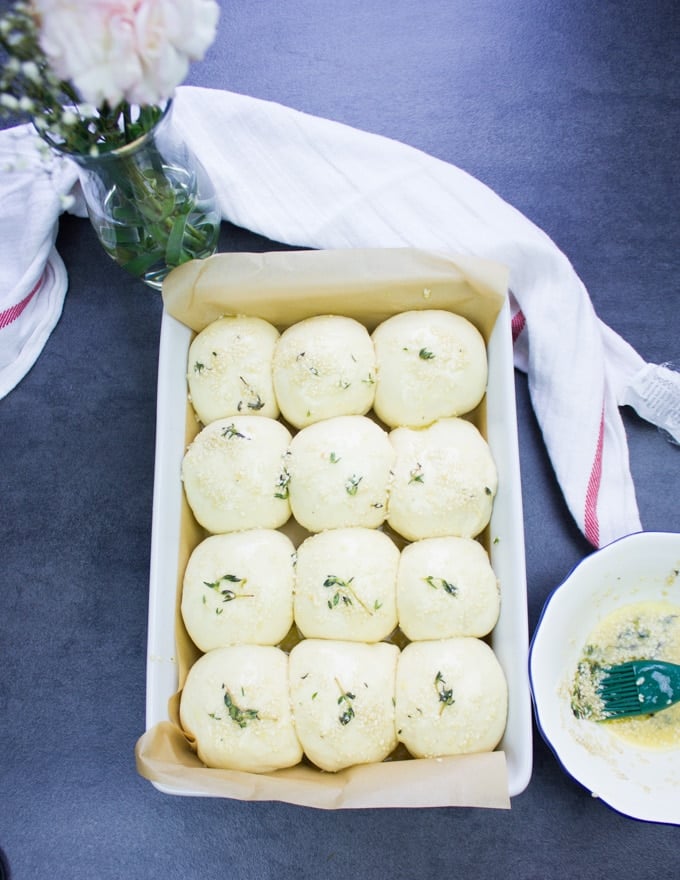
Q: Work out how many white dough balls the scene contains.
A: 12